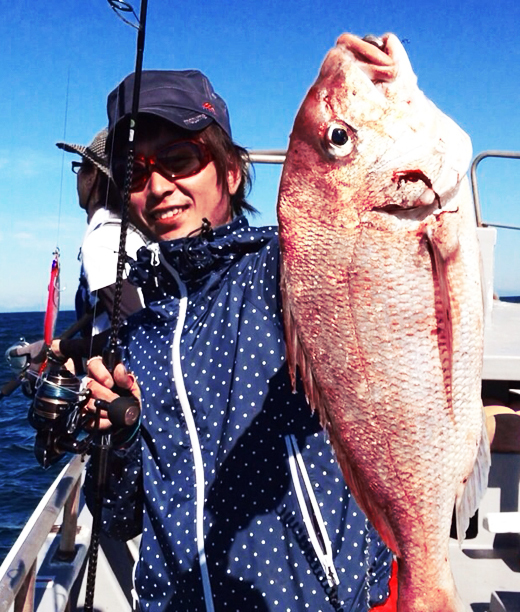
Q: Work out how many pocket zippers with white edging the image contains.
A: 1